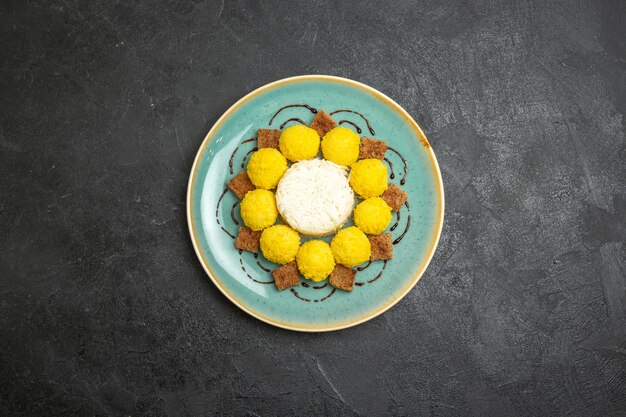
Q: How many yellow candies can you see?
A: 9